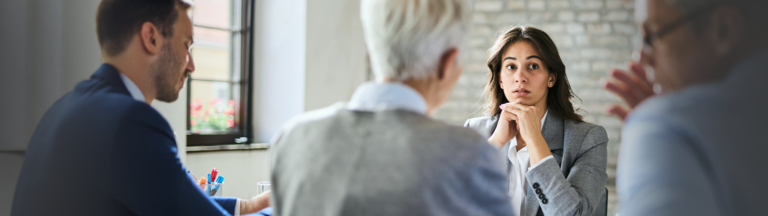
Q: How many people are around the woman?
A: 3